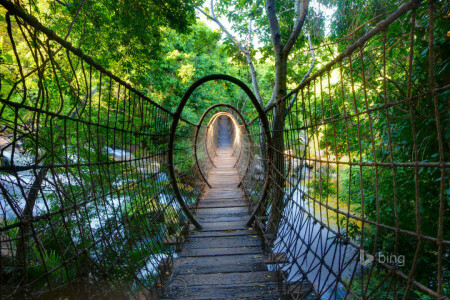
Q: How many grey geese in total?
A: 0